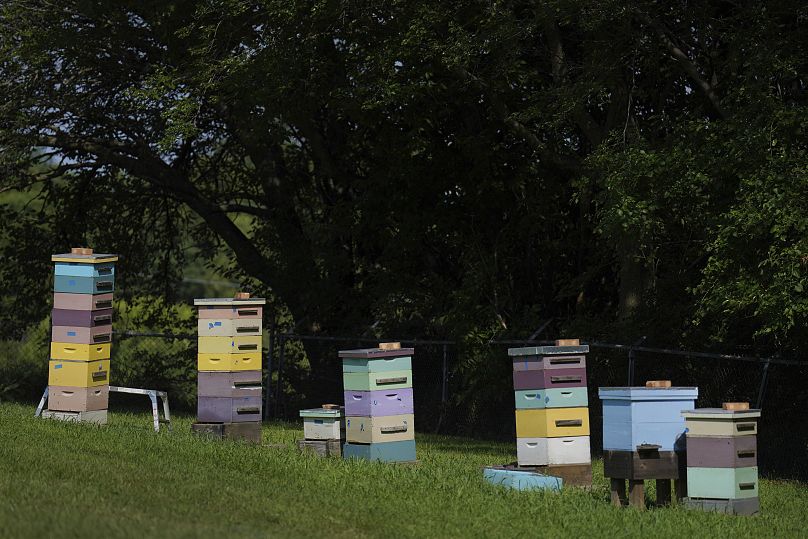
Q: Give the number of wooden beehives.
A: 7